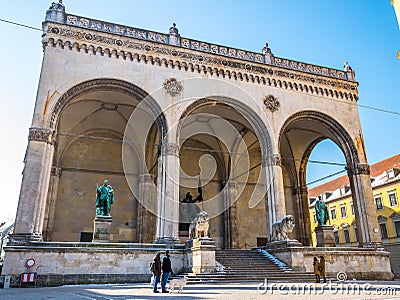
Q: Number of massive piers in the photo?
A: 4